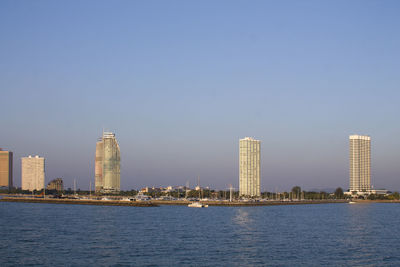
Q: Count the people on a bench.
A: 0